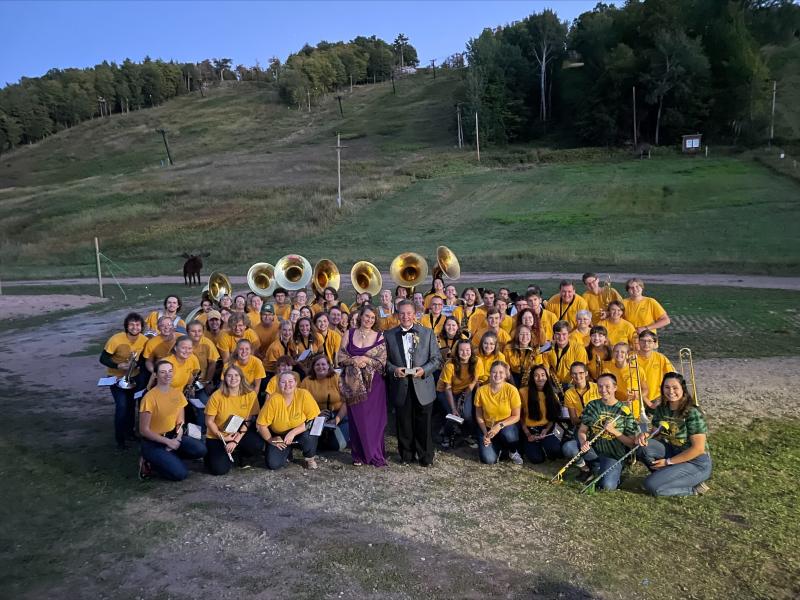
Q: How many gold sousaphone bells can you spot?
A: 7